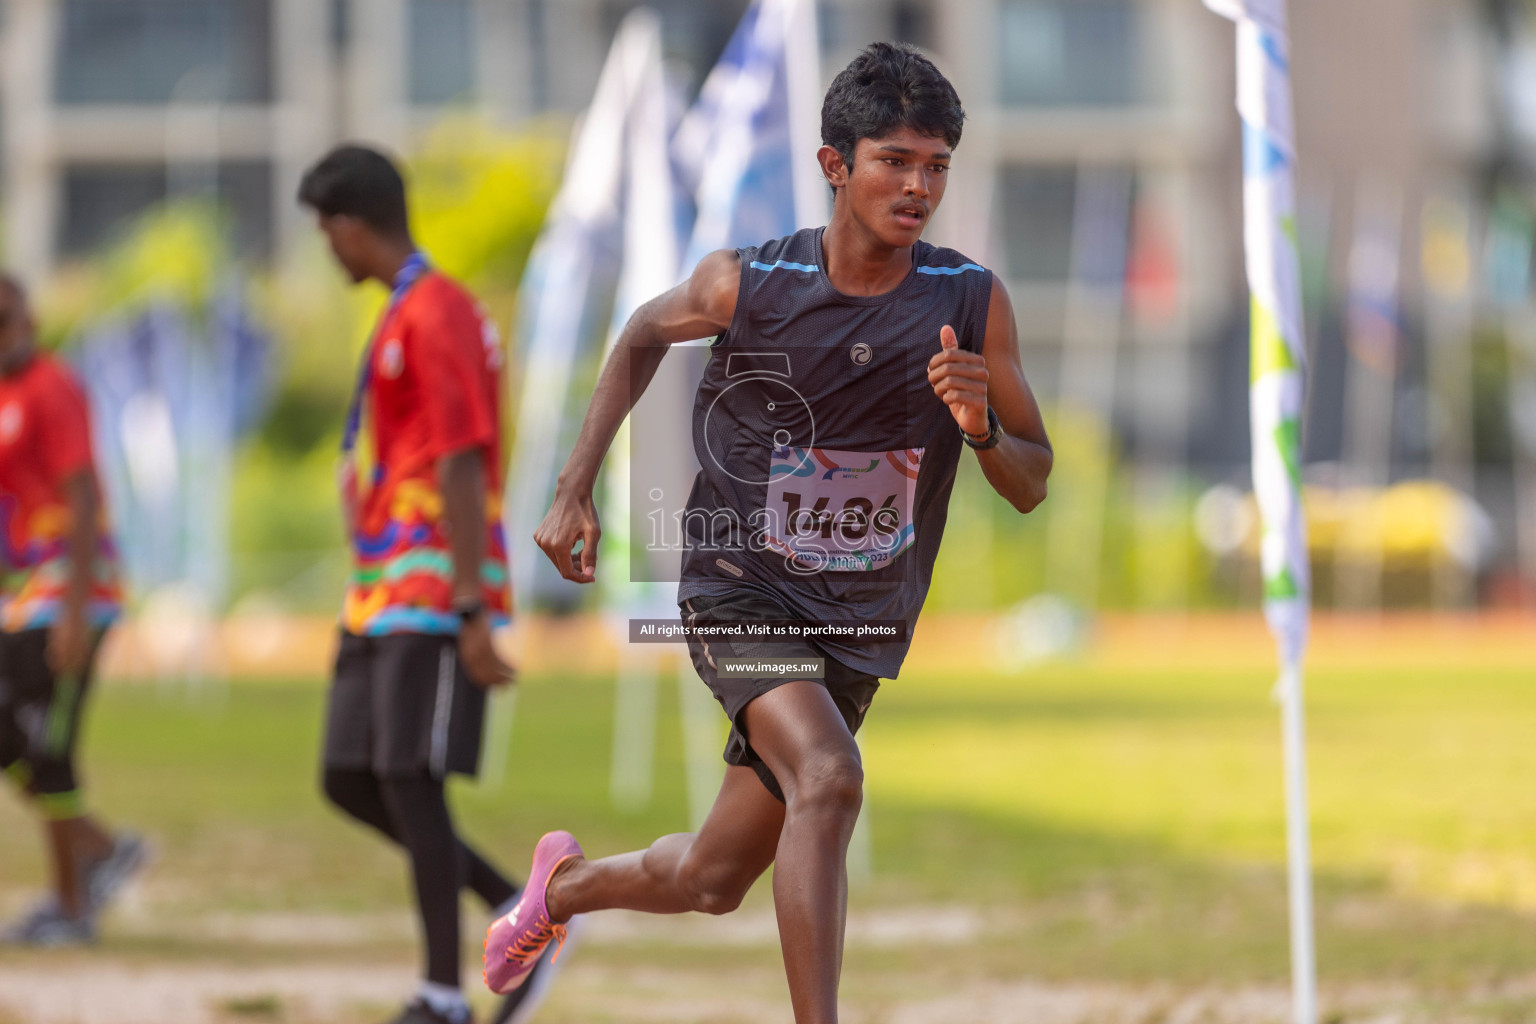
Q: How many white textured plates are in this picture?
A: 0